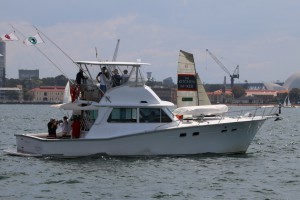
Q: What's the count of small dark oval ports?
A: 4